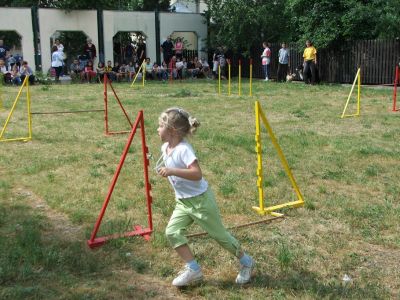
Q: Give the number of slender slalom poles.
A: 4